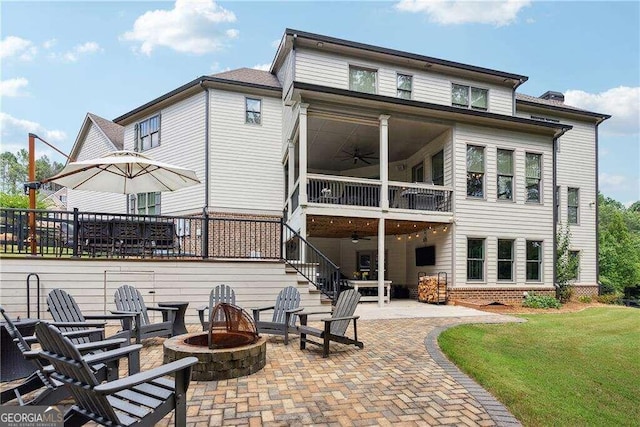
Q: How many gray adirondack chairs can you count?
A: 7